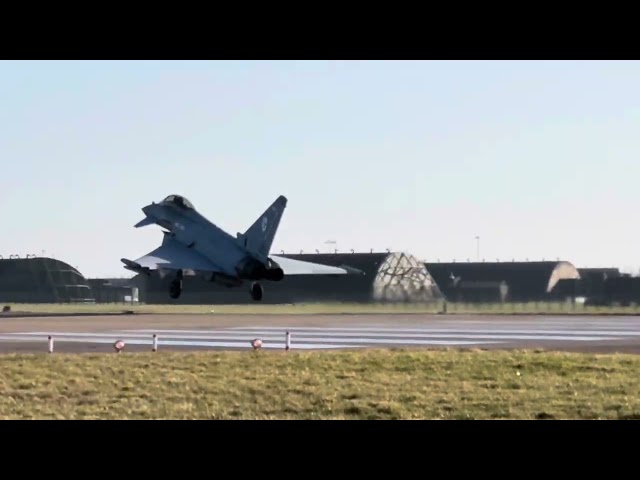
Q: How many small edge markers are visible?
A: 5